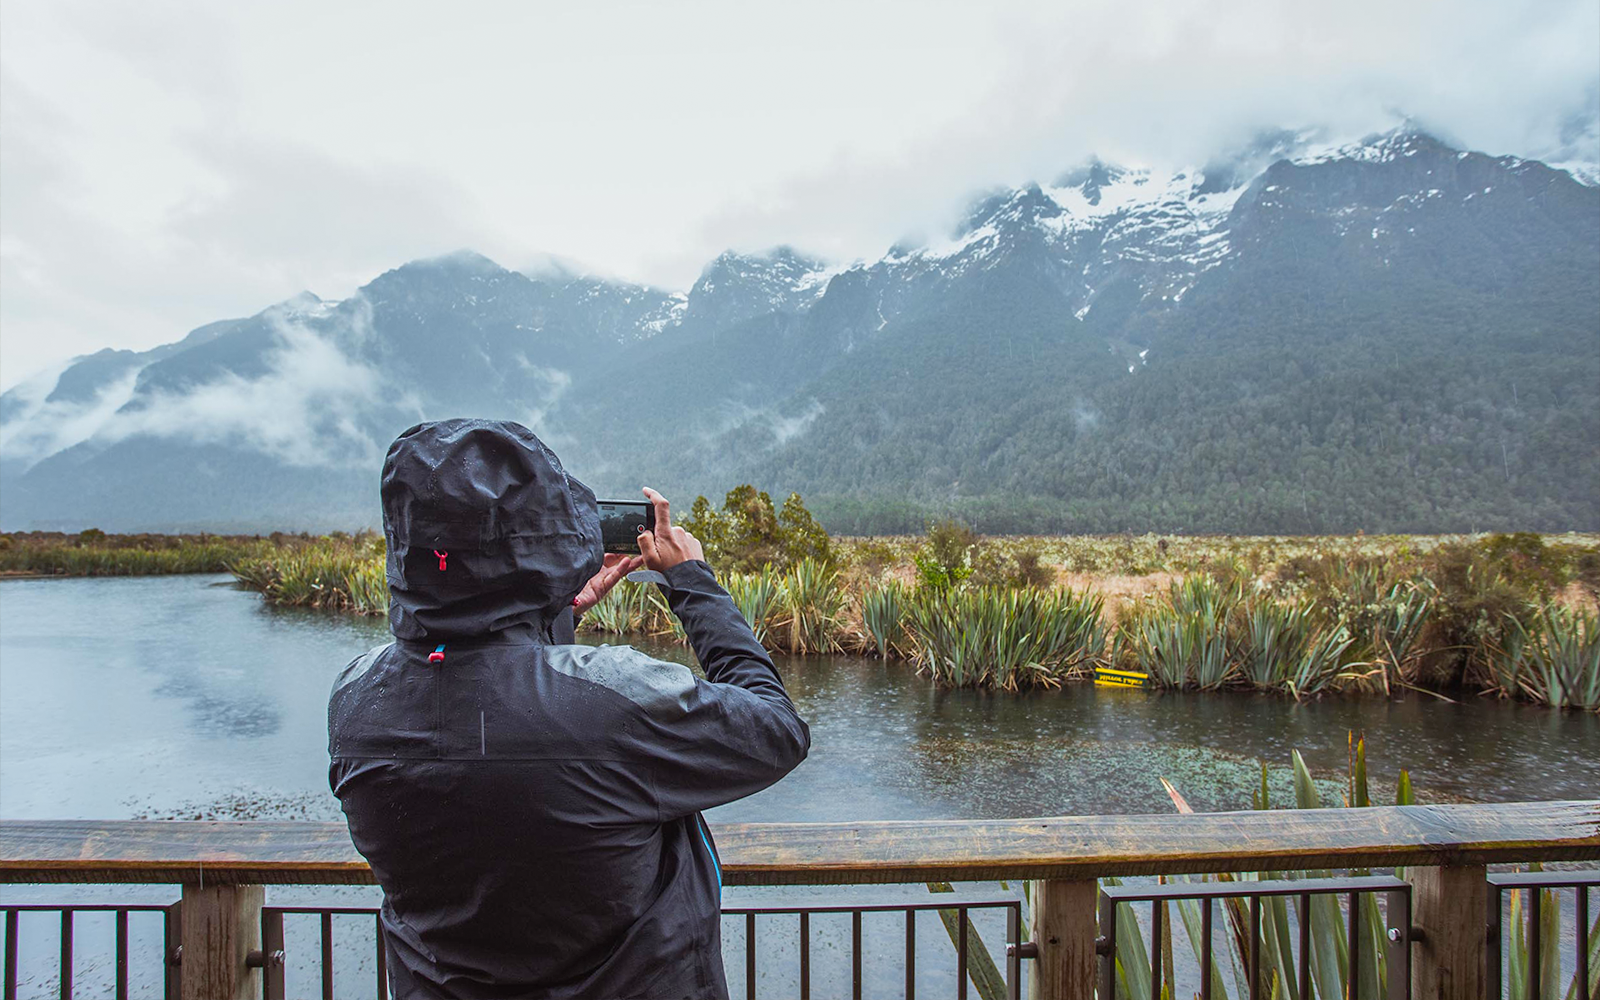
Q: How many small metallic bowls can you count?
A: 0